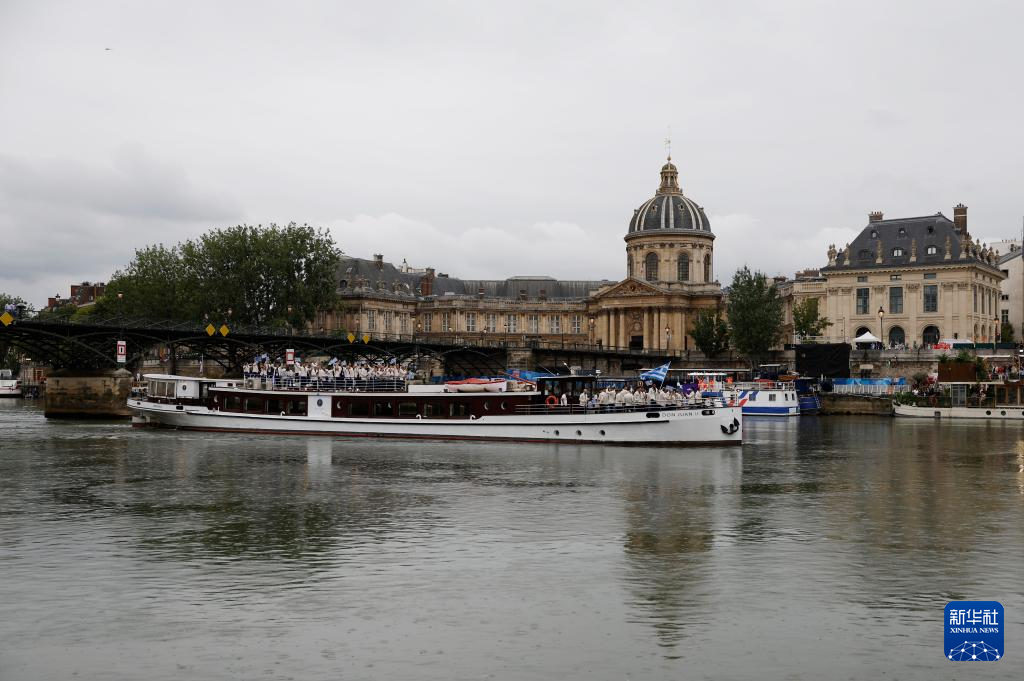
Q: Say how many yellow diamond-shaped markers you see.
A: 5